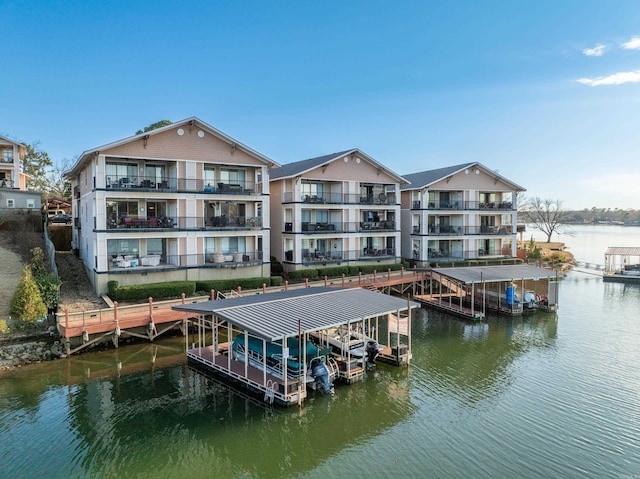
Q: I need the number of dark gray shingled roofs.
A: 2